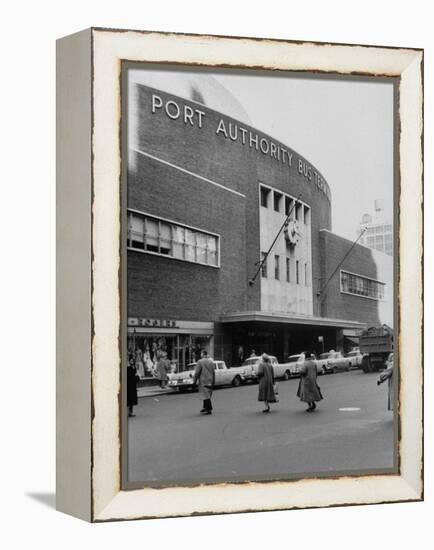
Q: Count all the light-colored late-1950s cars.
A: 5